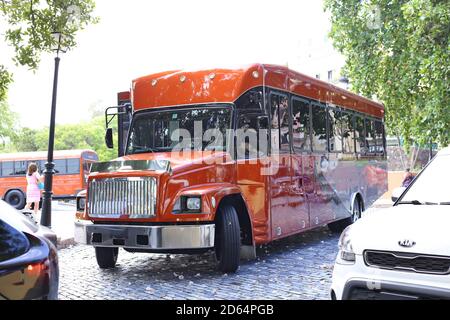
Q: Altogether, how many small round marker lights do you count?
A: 4